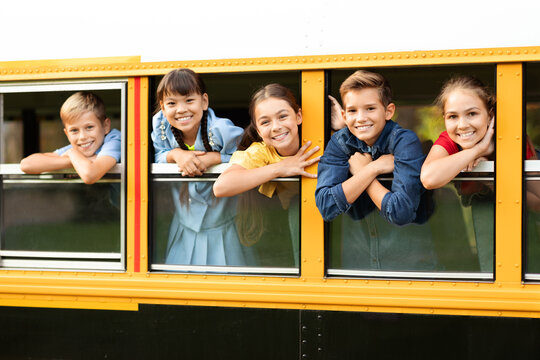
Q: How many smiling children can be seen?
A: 5